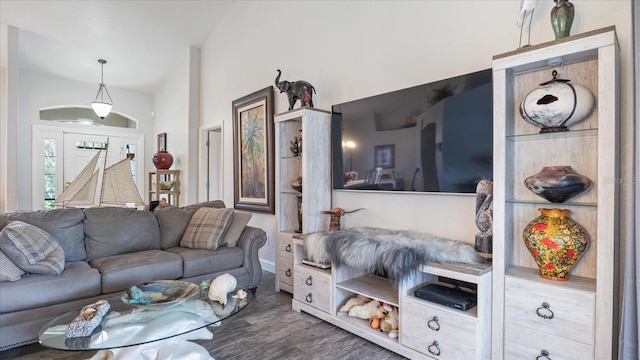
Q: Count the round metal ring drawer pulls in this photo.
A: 8